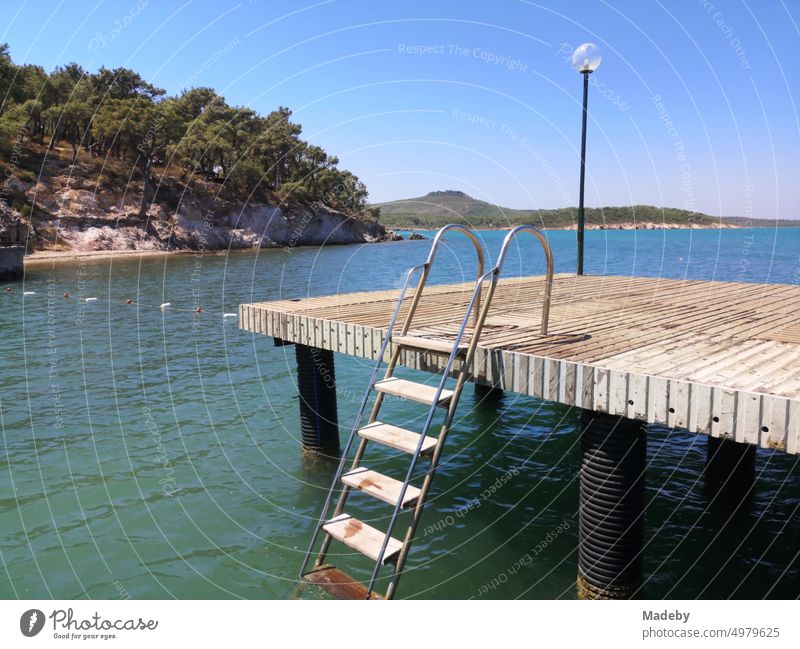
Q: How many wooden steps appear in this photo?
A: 6